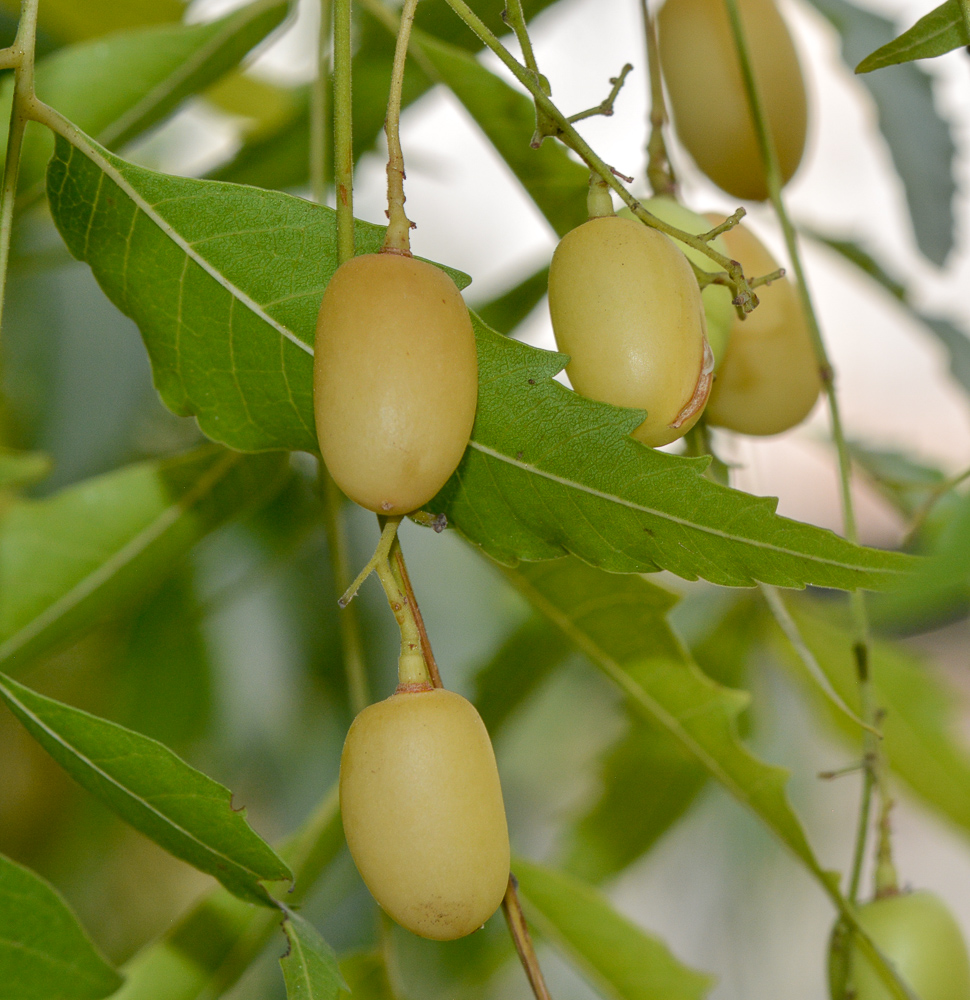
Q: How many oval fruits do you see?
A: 7